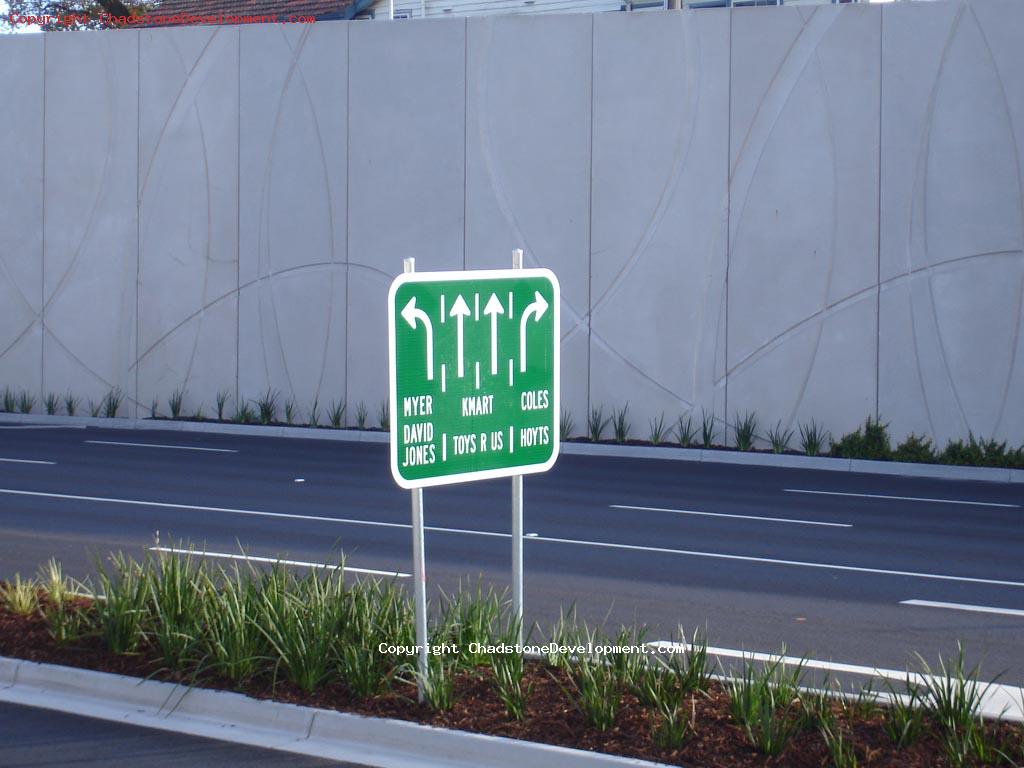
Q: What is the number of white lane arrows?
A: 4